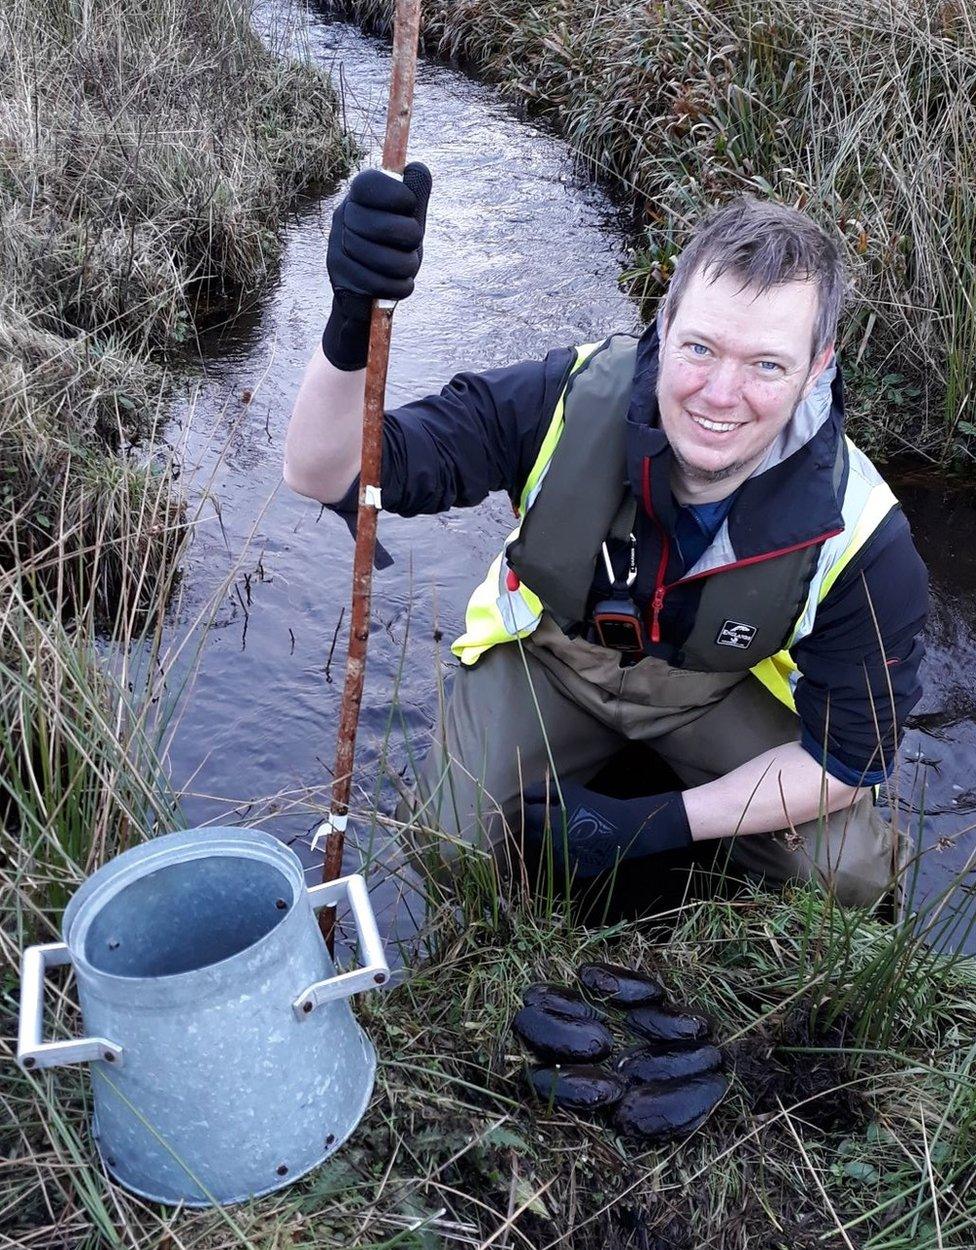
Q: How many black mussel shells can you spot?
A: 7